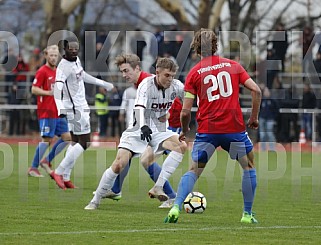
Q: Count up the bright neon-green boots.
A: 2